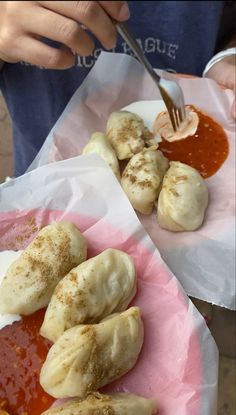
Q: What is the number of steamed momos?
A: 8